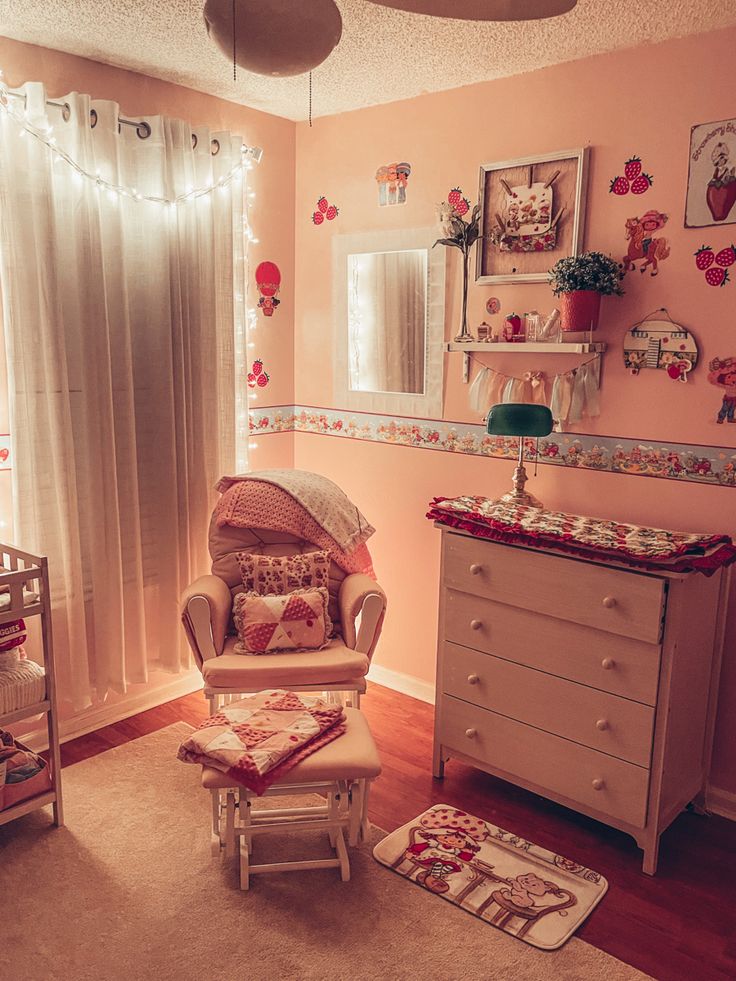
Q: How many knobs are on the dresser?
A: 8